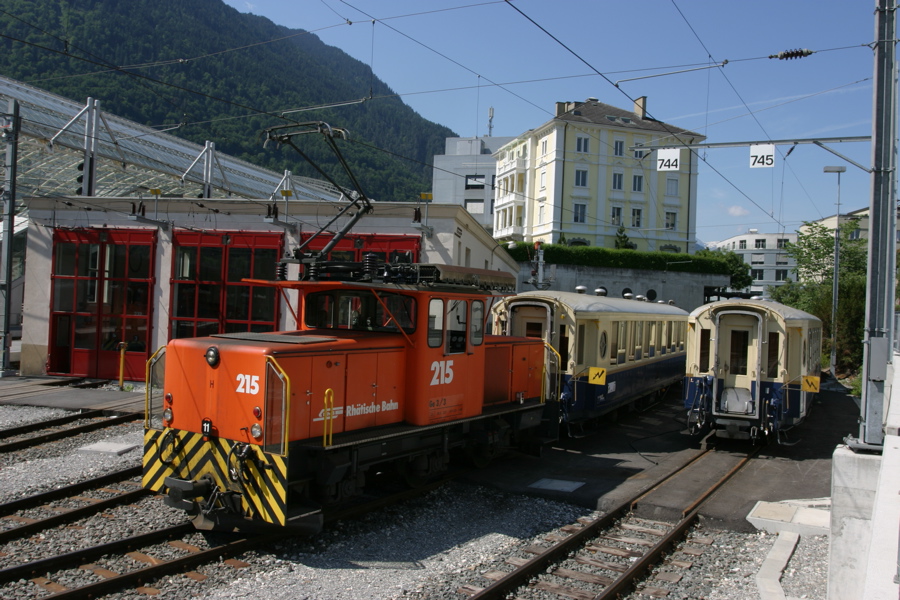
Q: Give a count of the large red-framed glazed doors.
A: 3